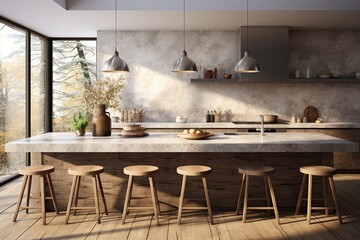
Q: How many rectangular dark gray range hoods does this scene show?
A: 1